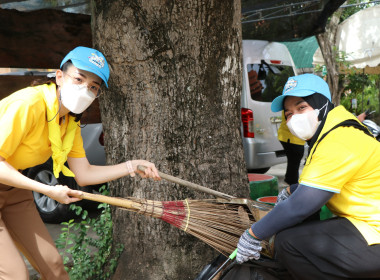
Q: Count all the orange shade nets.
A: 0